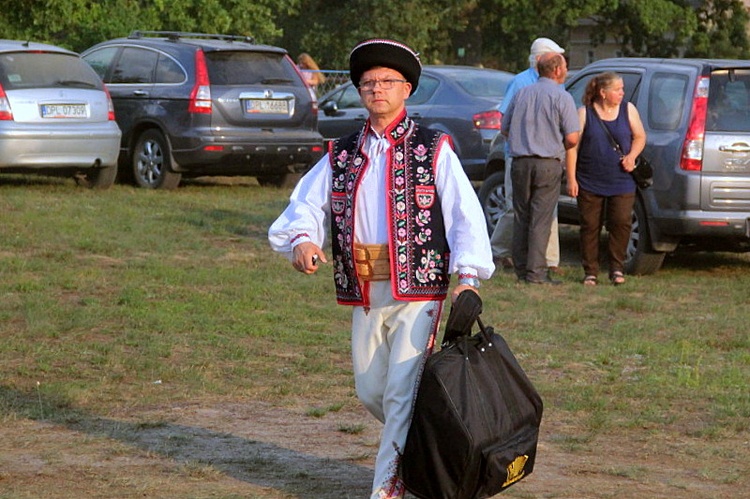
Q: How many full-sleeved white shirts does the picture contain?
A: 1